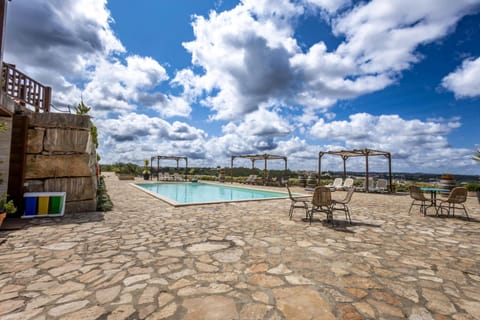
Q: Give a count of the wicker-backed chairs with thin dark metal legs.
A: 5